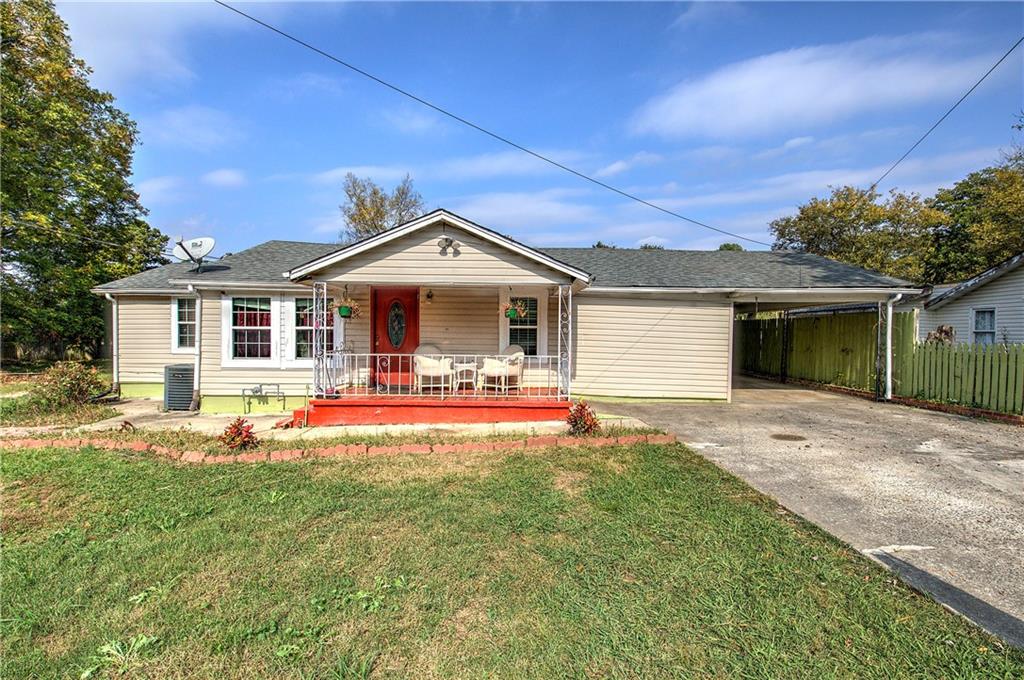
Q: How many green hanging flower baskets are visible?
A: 2